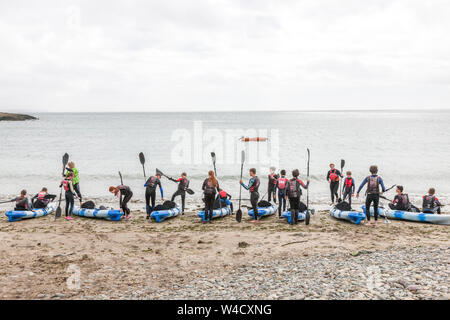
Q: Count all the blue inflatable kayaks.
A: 8